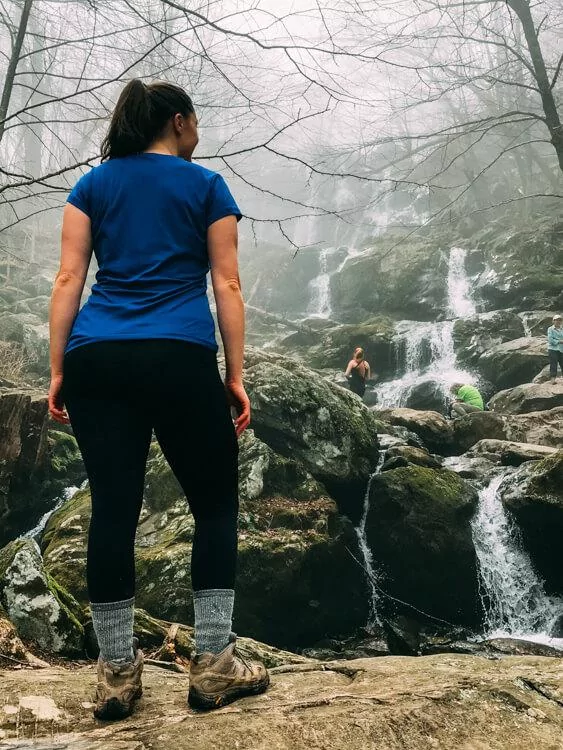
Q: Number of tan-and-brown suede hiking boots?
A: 2